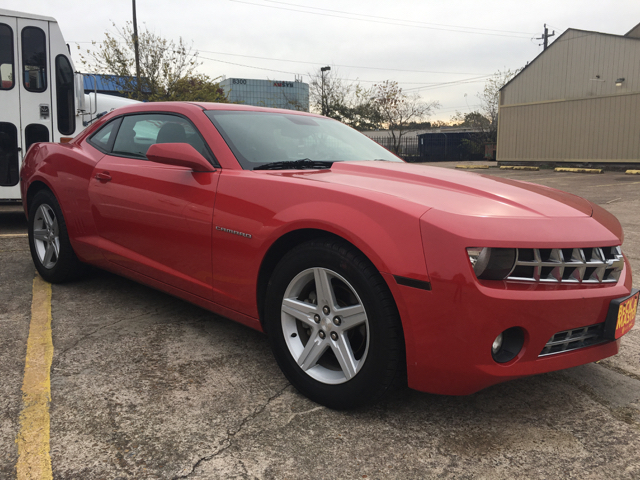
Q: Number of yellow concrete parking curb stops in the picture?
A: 4